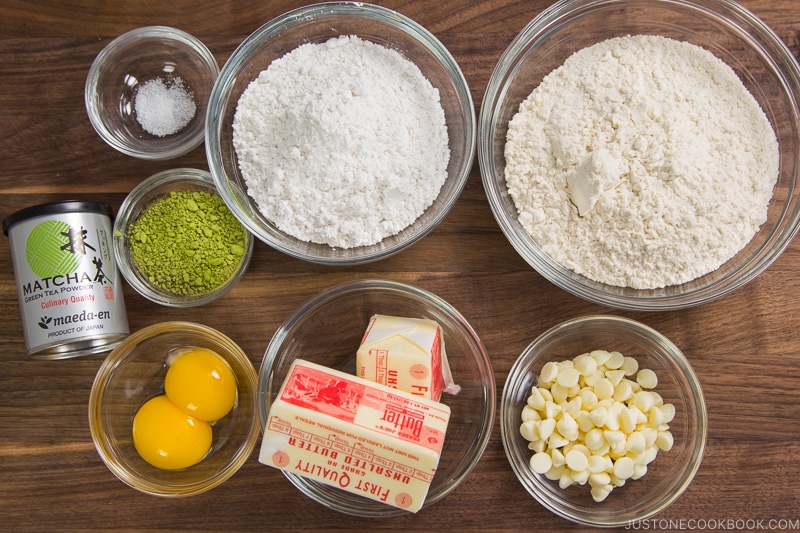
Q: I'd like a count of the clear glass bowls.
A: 7